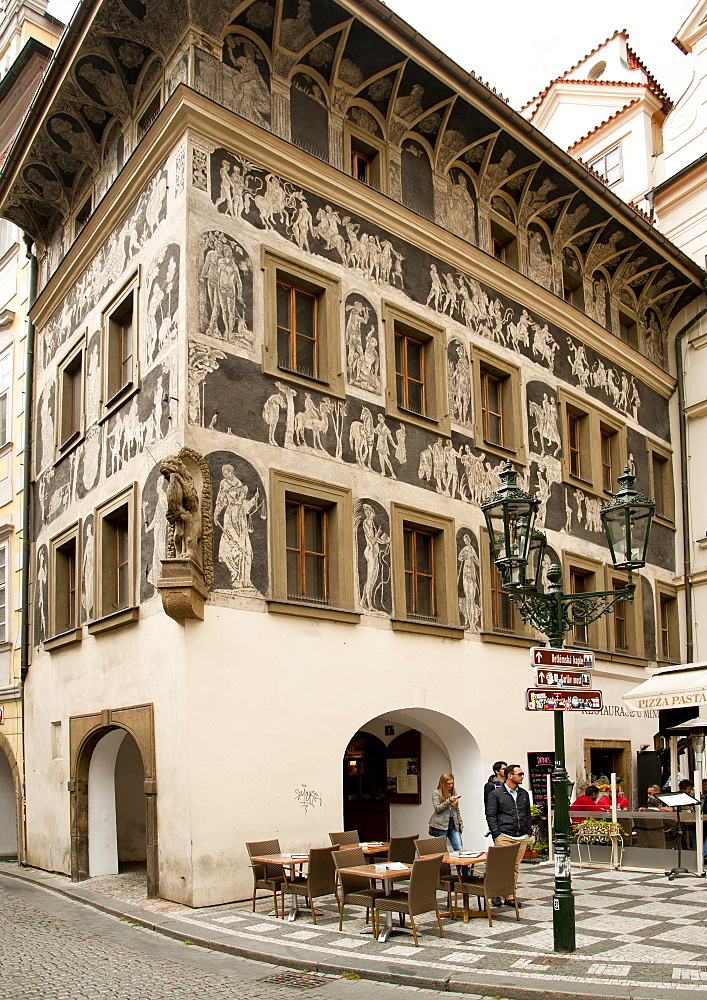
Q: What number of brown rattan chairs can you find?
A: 8